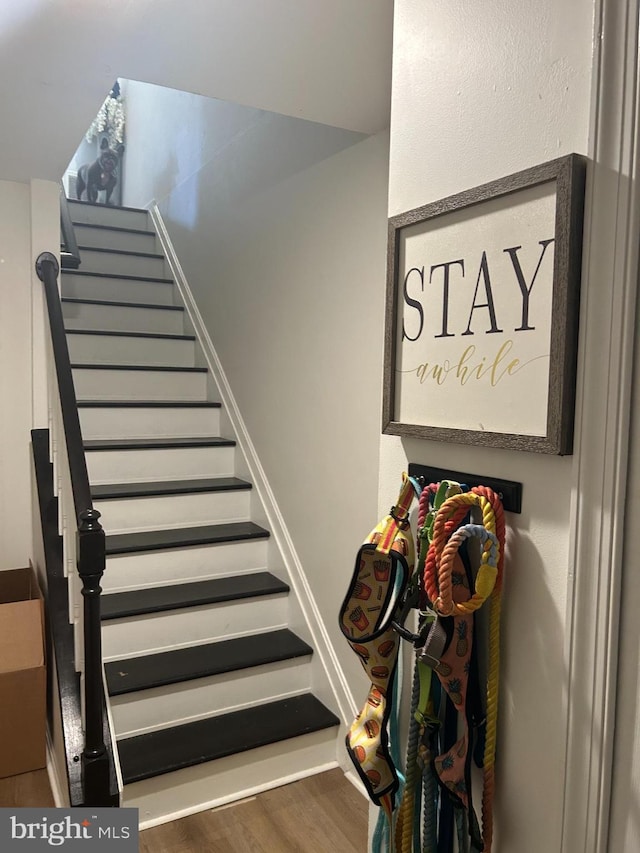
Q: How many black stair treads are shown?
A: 14